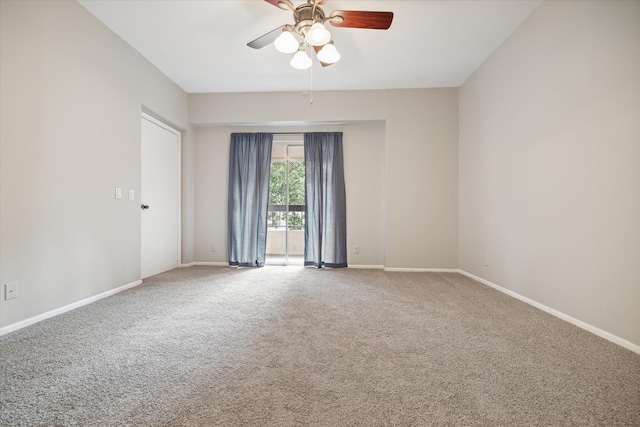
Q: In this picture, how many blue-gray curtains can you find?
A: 2